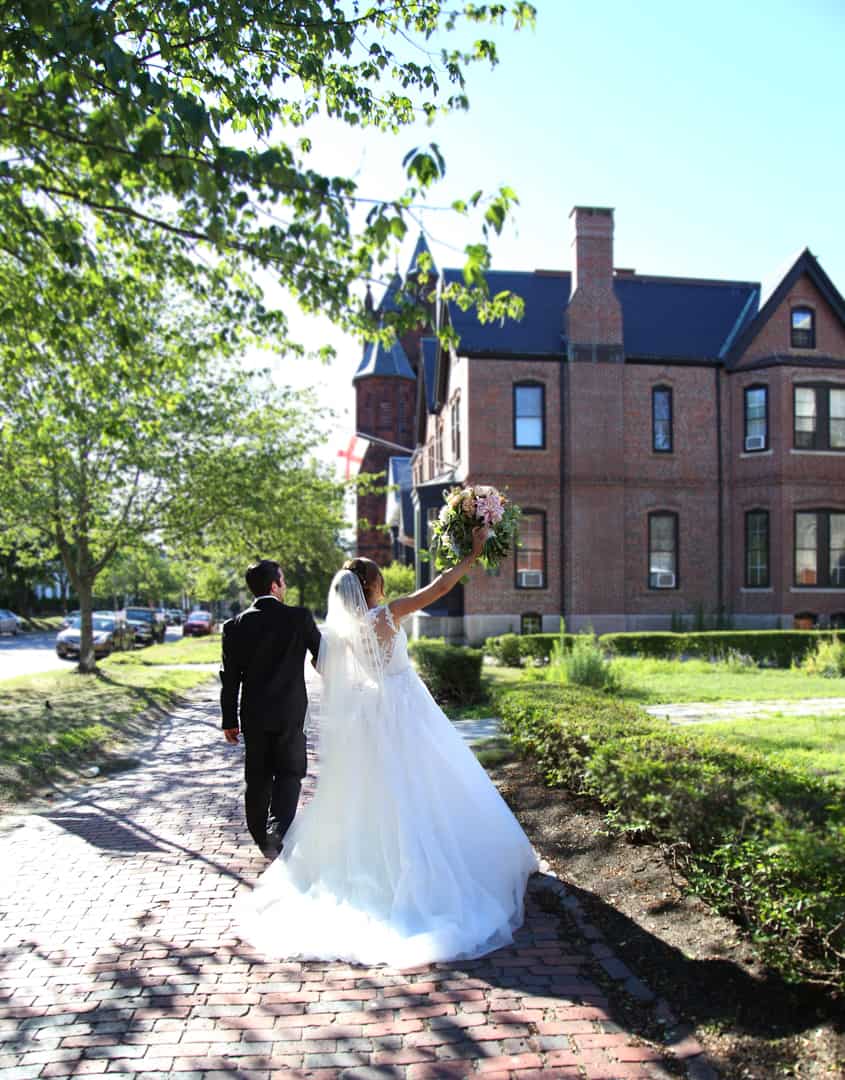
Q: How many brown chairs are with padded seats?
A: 0